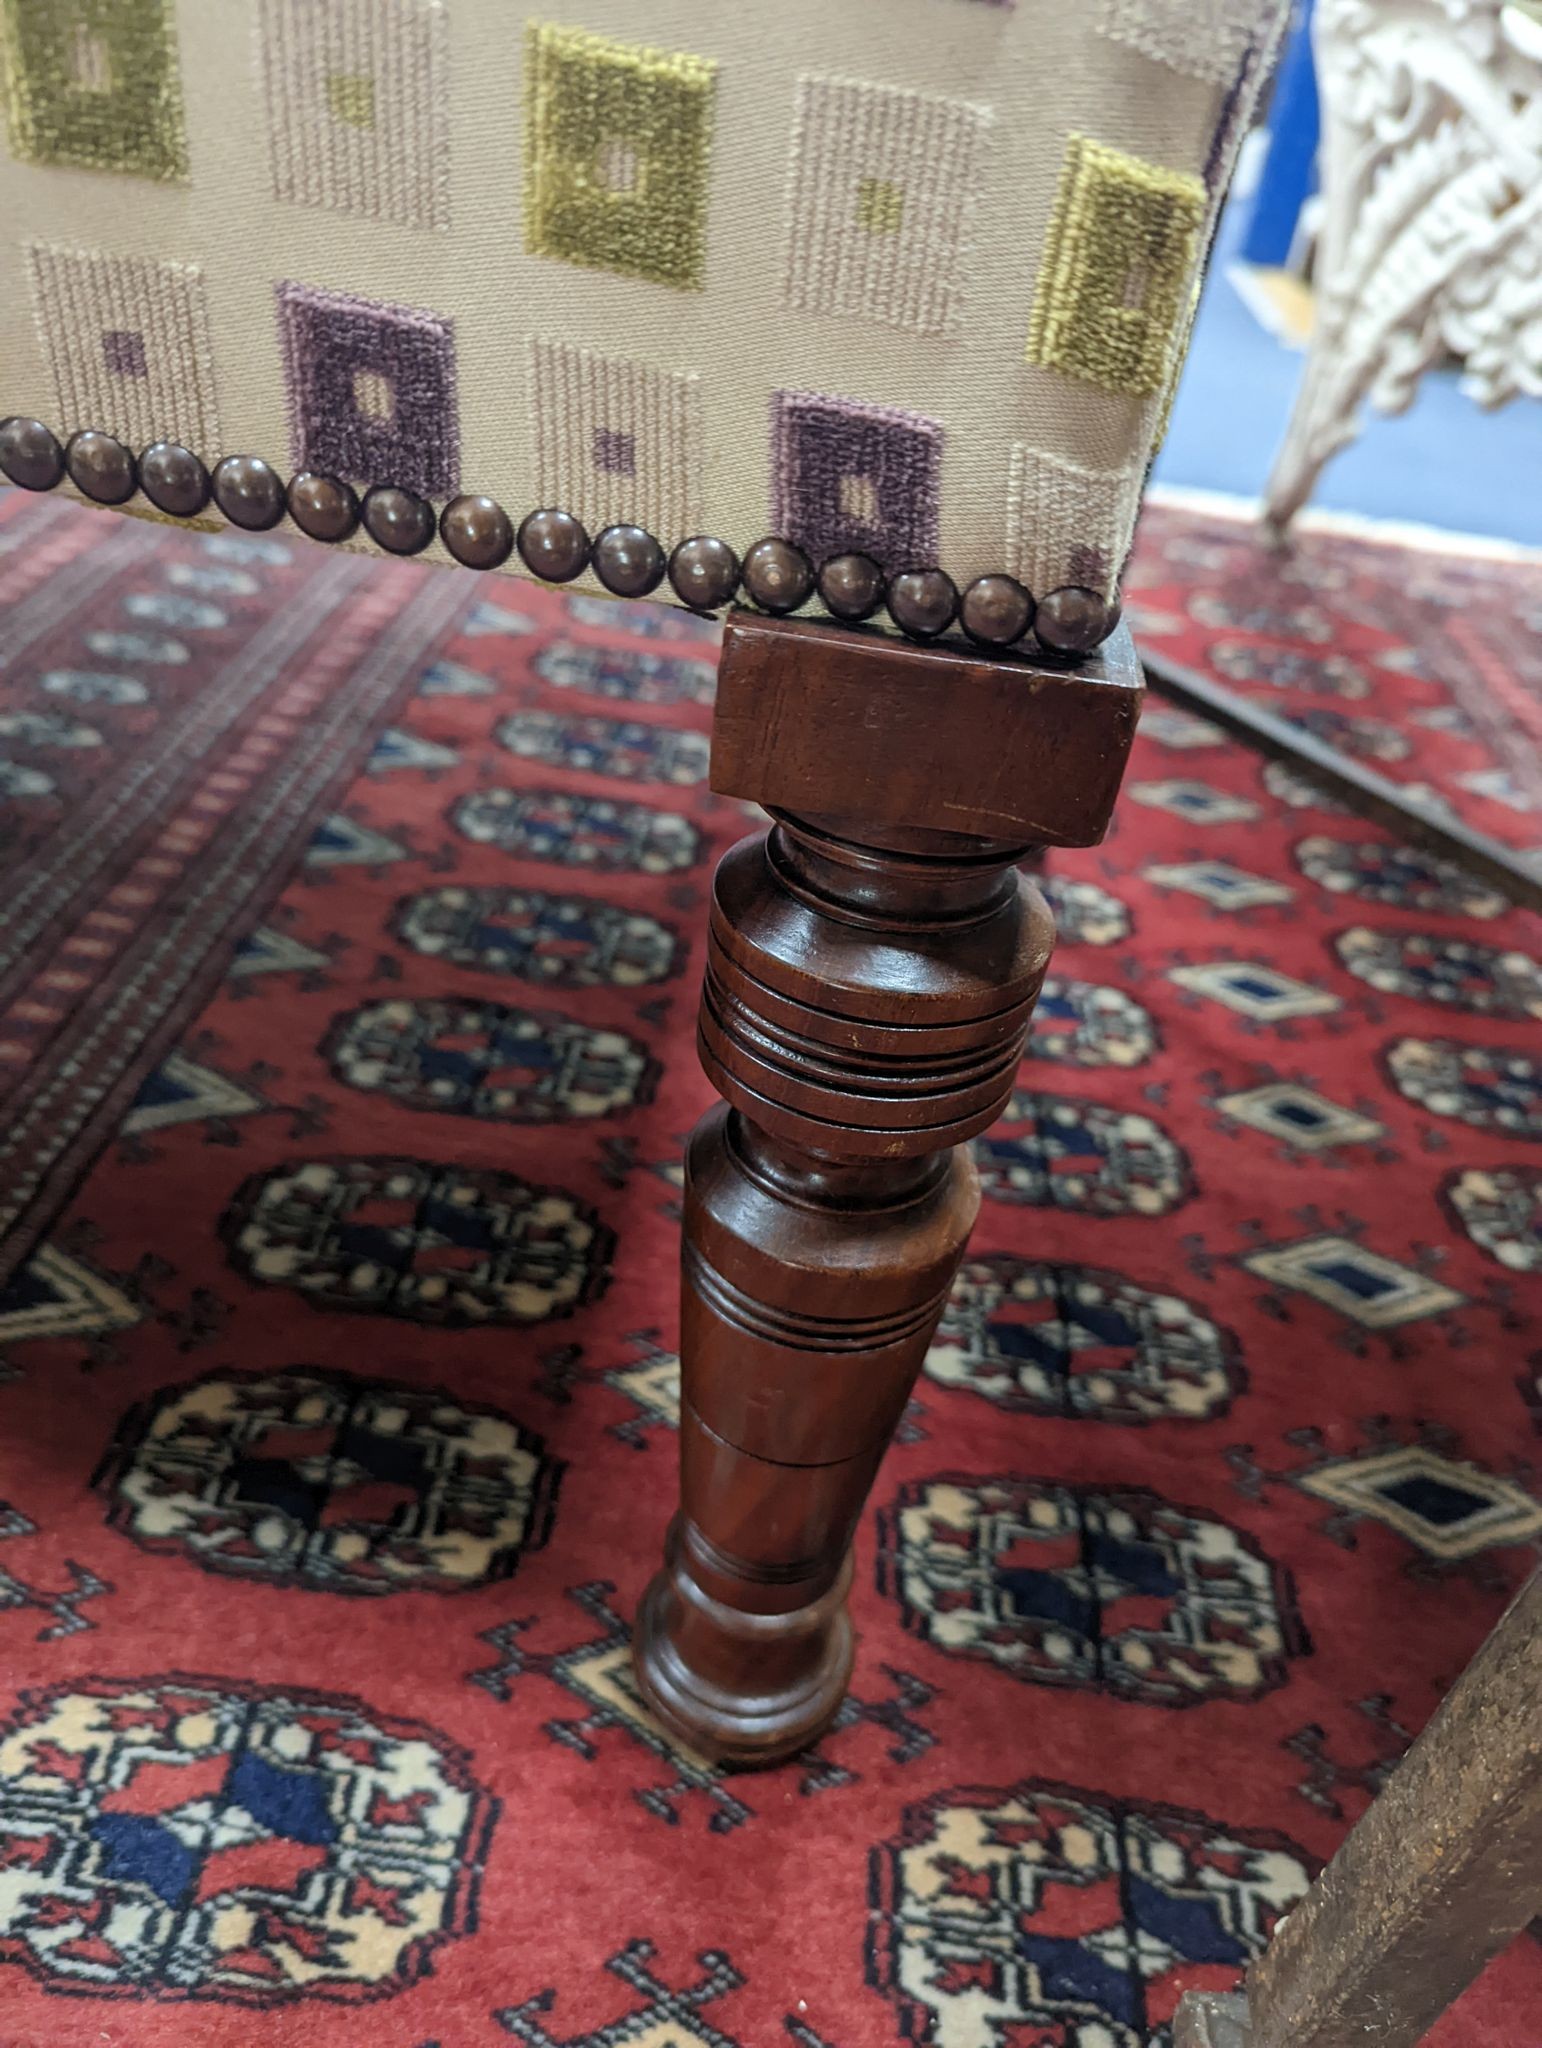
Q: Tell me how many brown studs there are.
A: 15